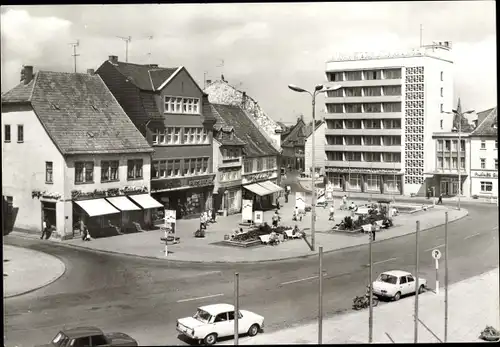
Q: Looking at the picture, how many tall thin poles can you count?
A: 5